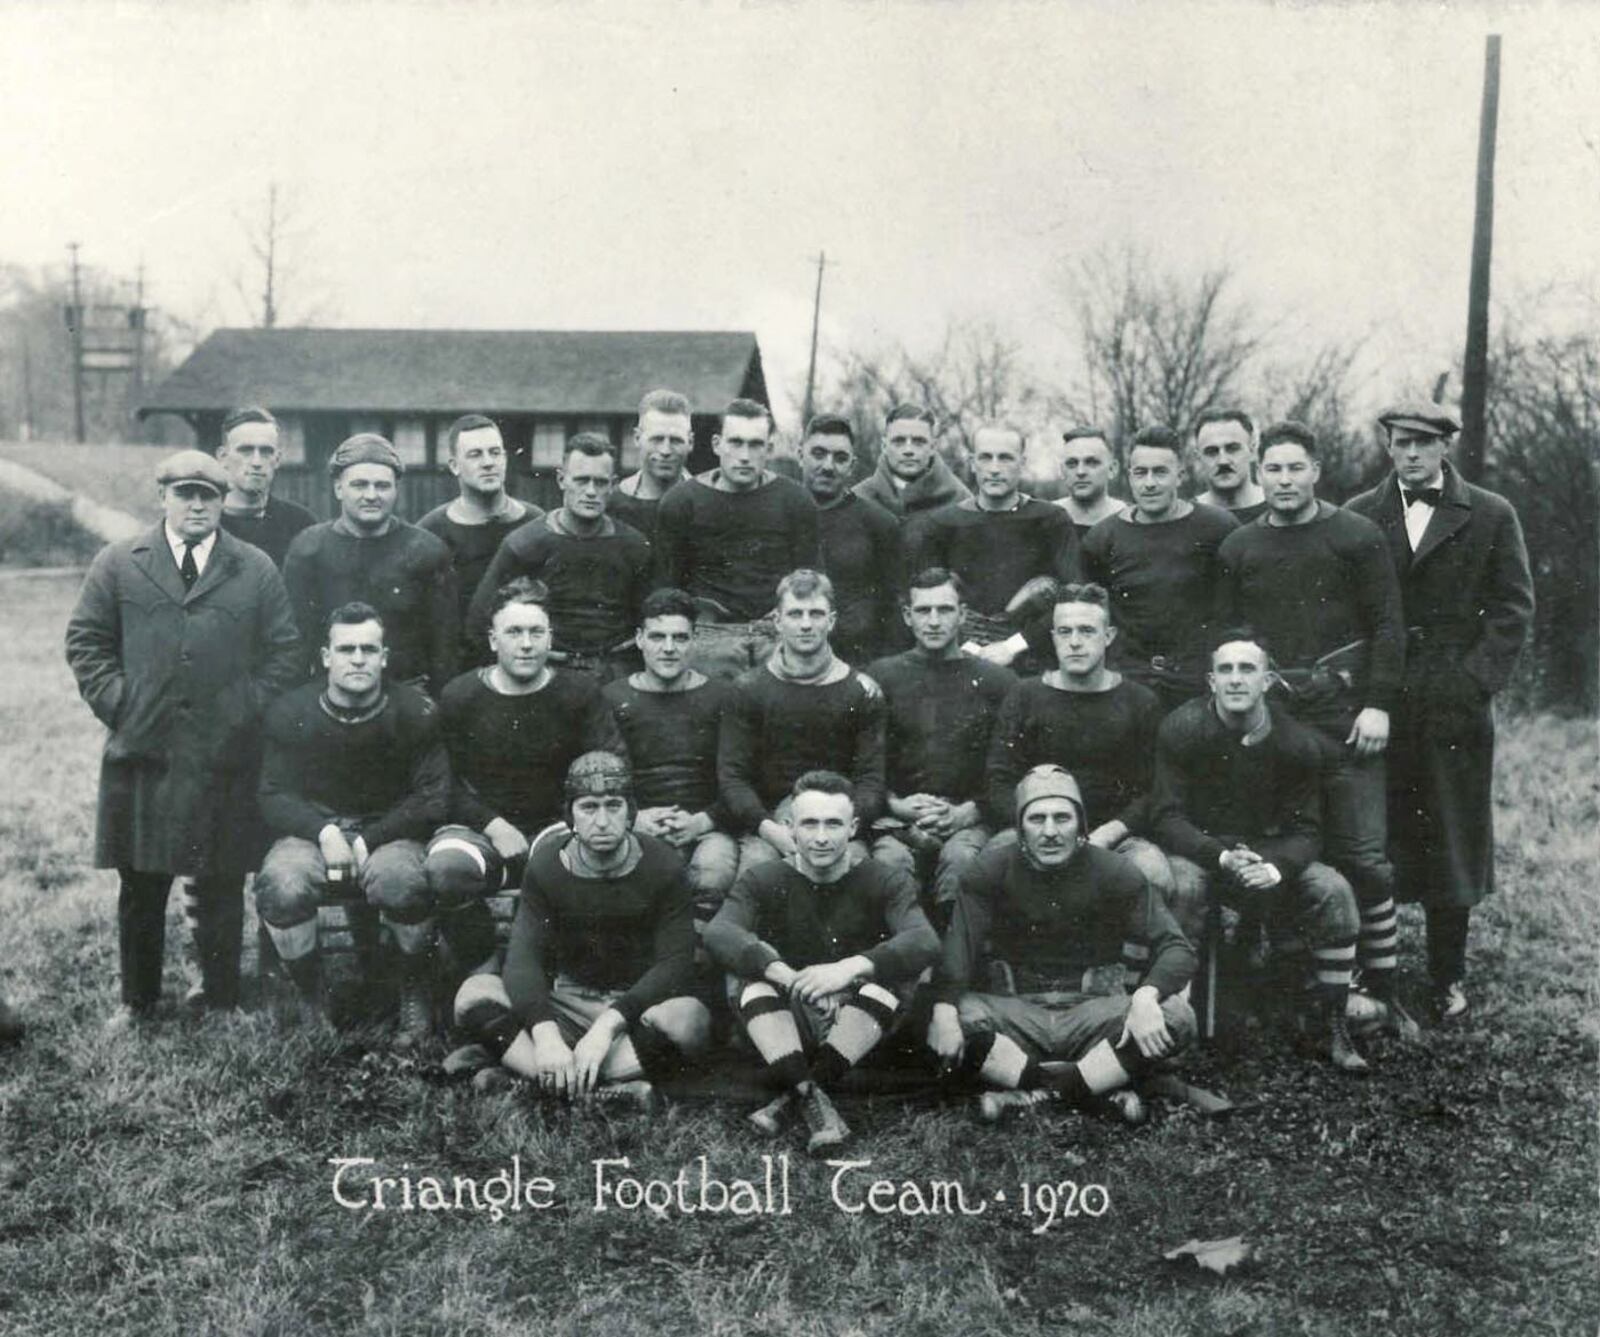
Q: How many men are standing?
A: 15